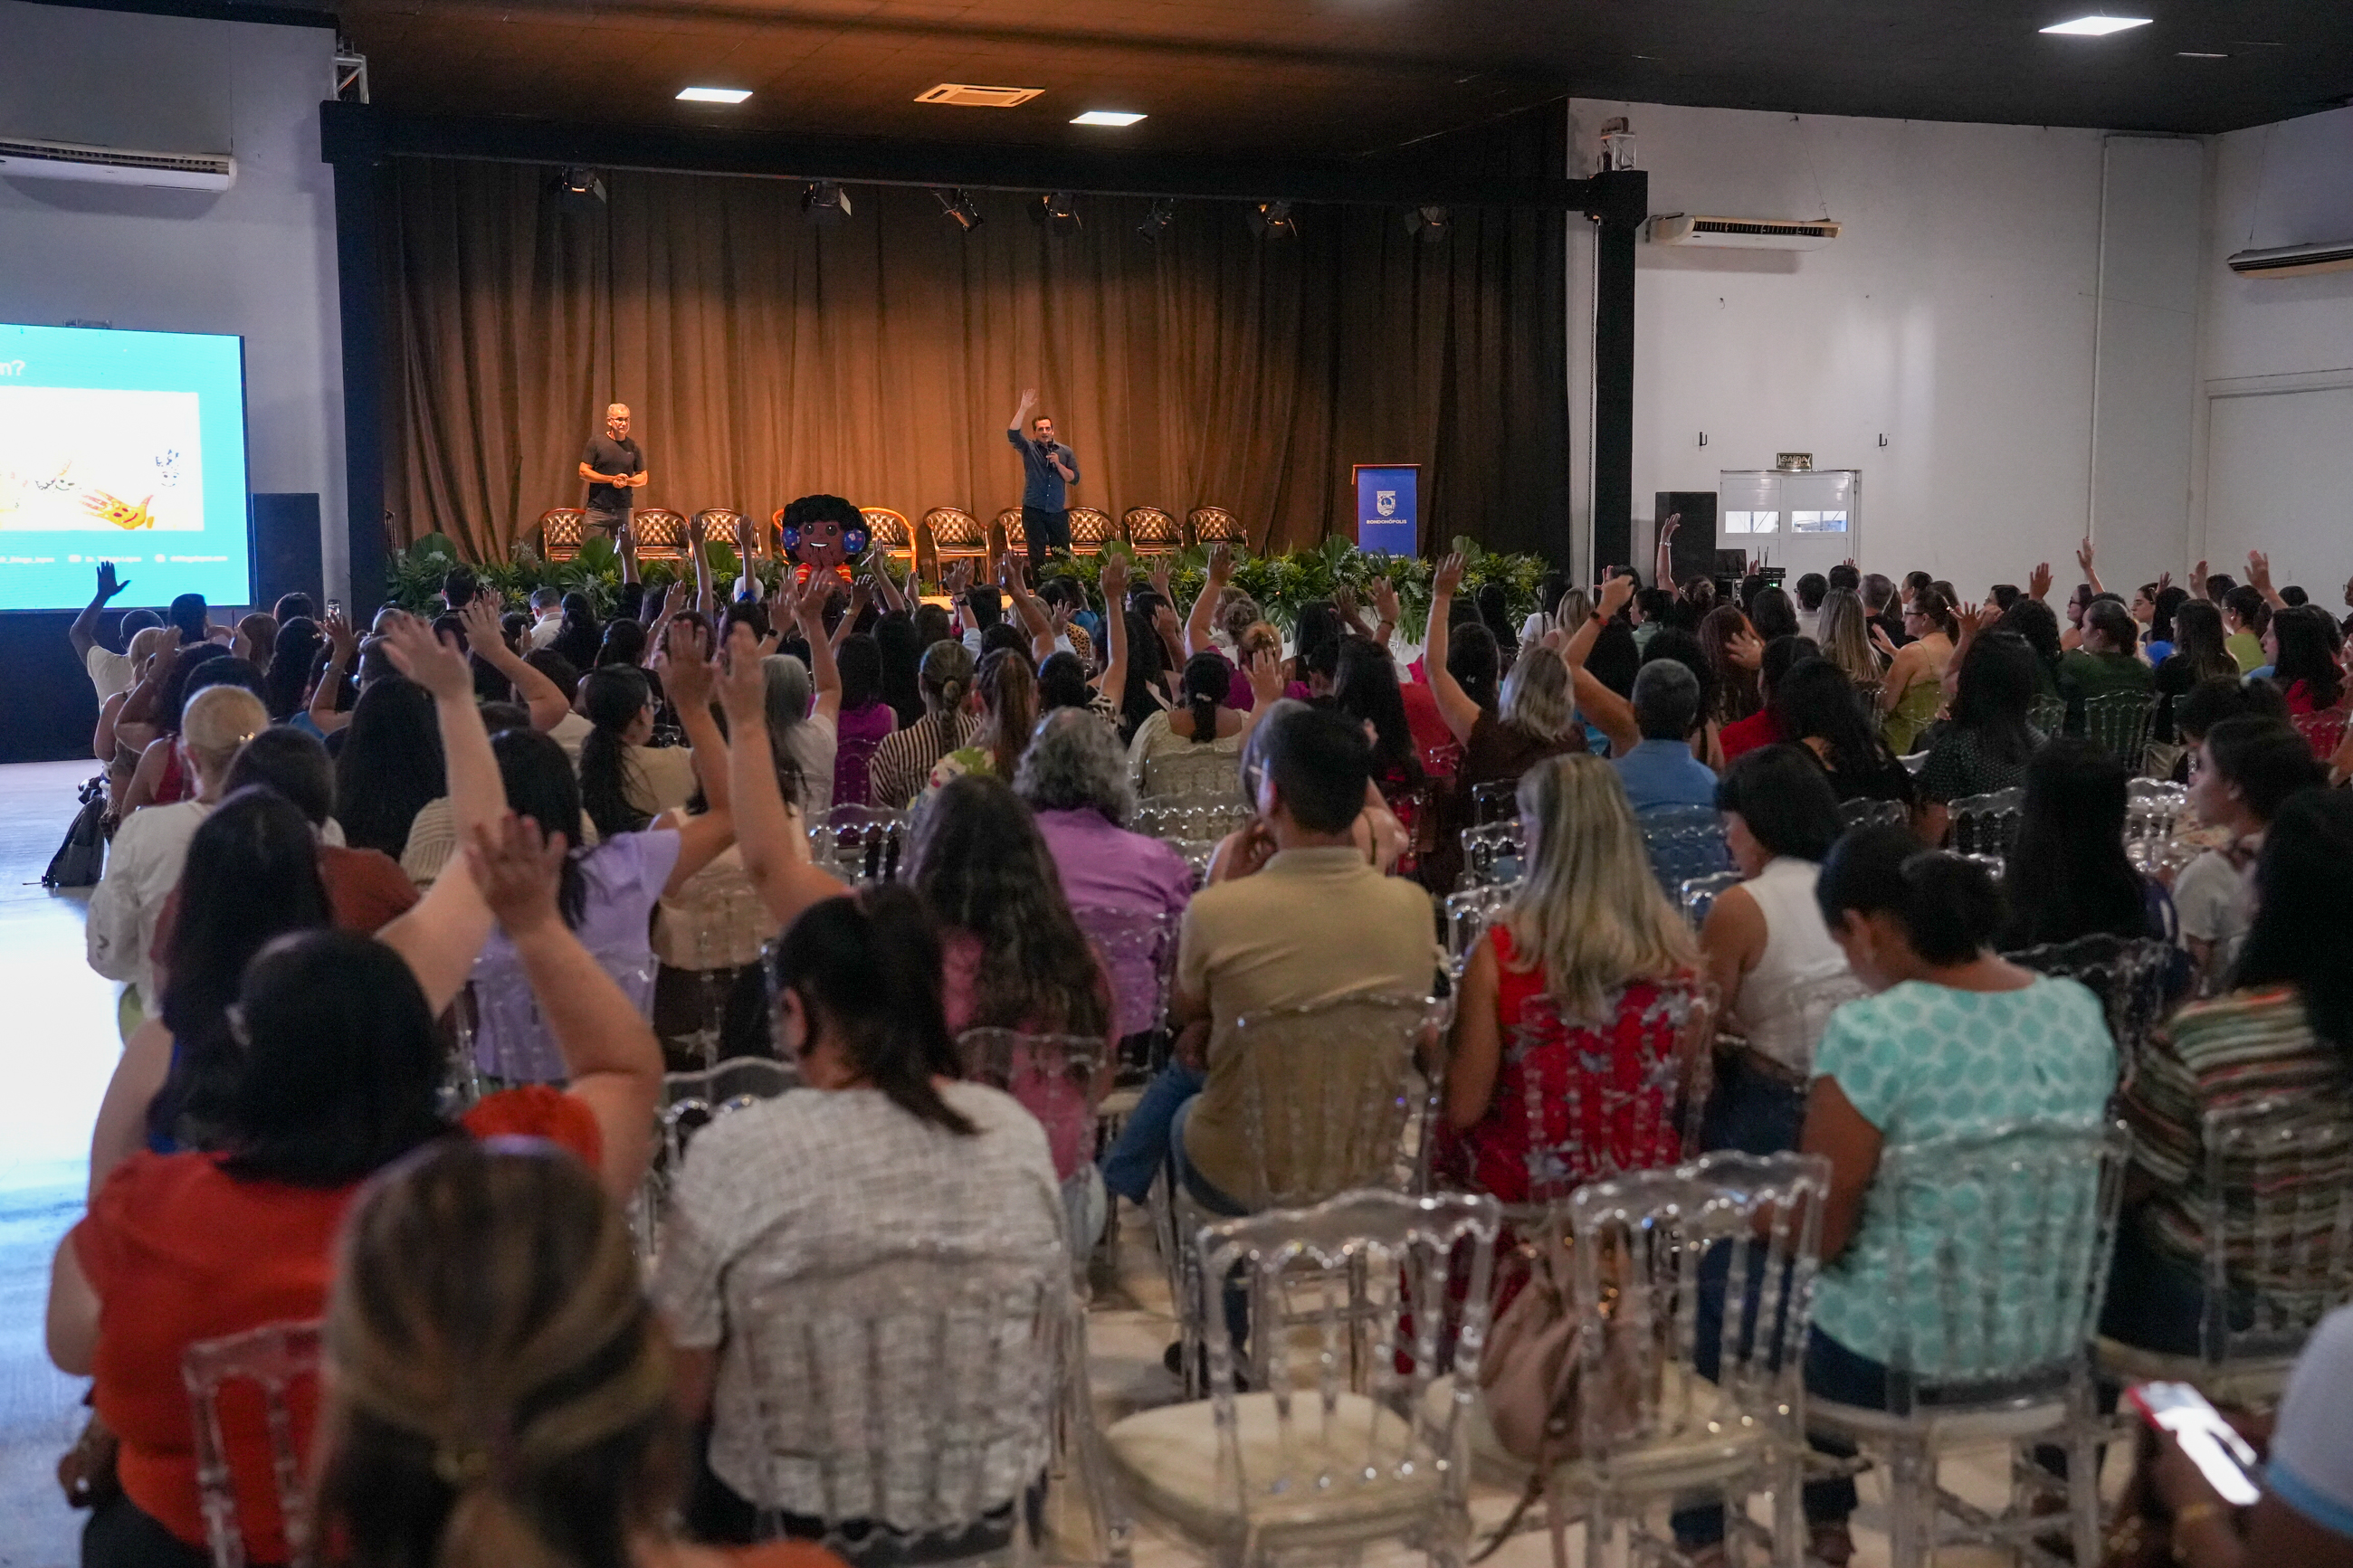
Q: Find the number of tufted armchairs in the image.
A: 10